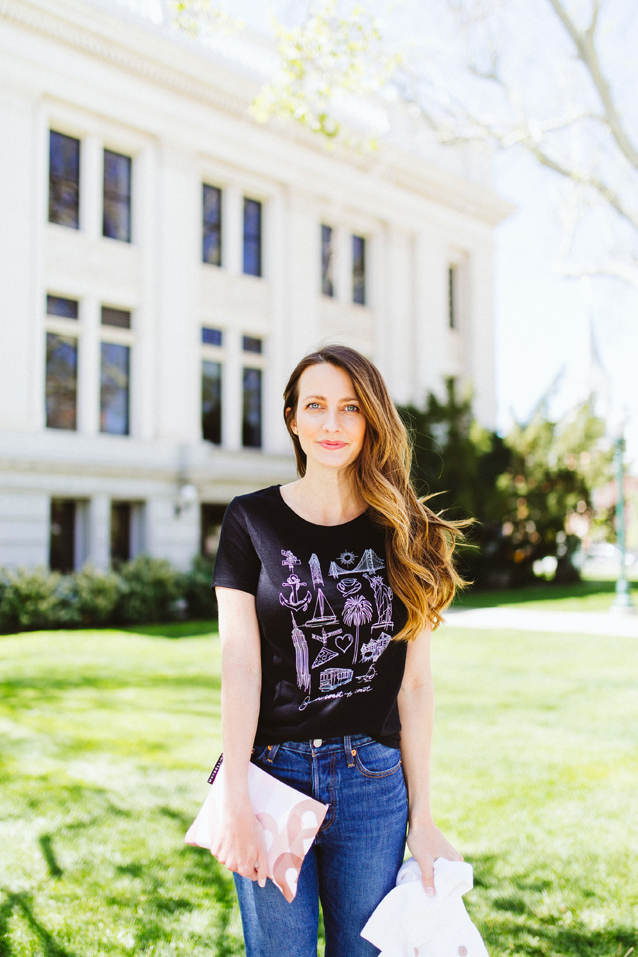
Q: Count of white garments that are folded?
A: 1